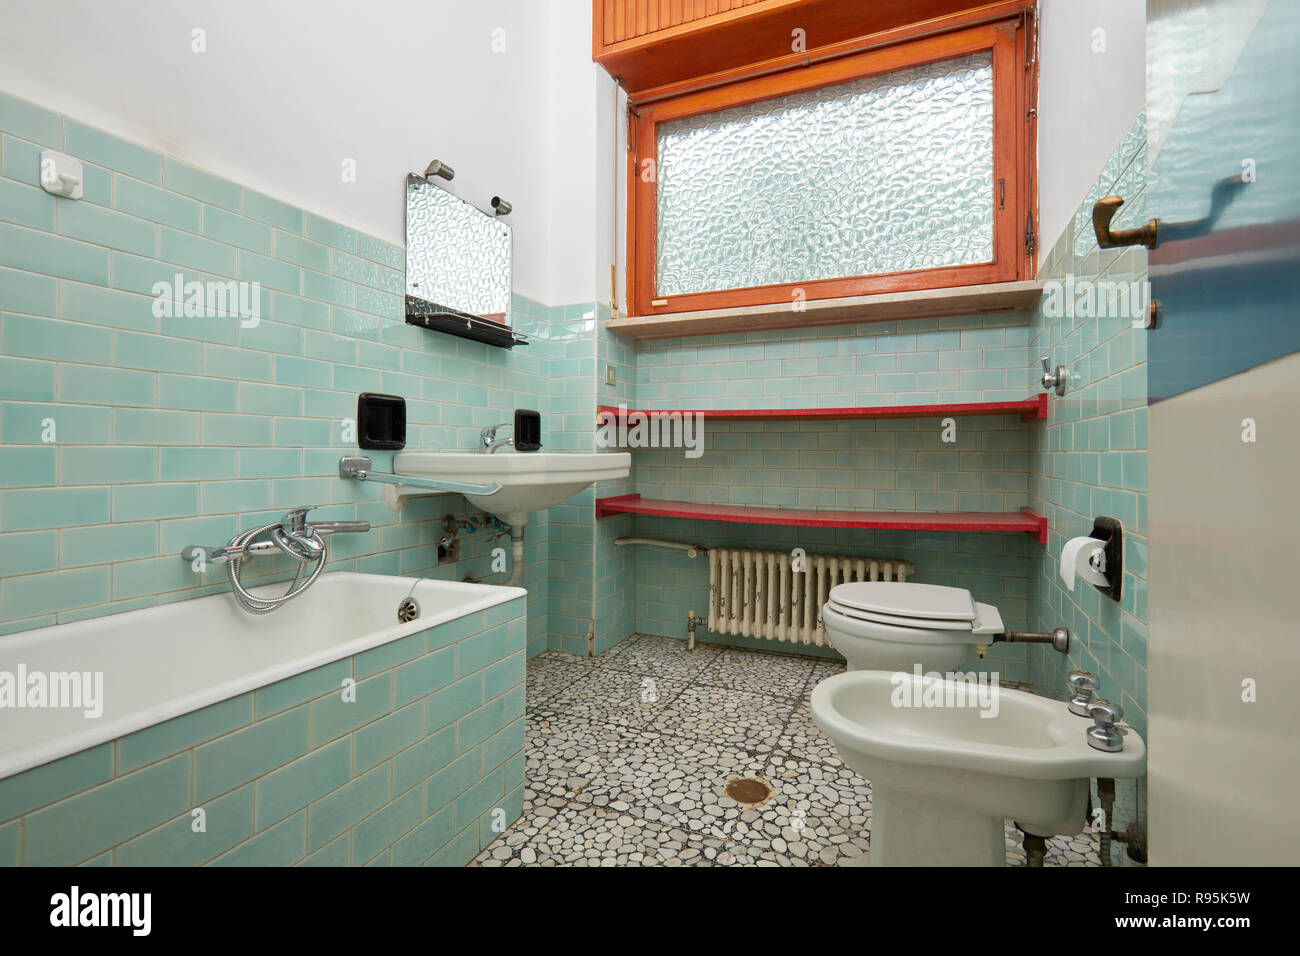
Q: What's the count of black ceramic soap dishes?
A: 2